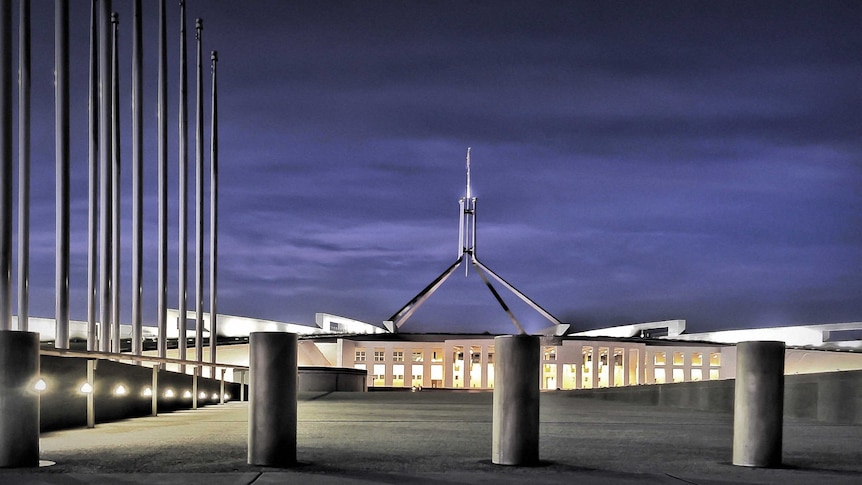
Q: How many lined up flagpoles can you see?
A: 11